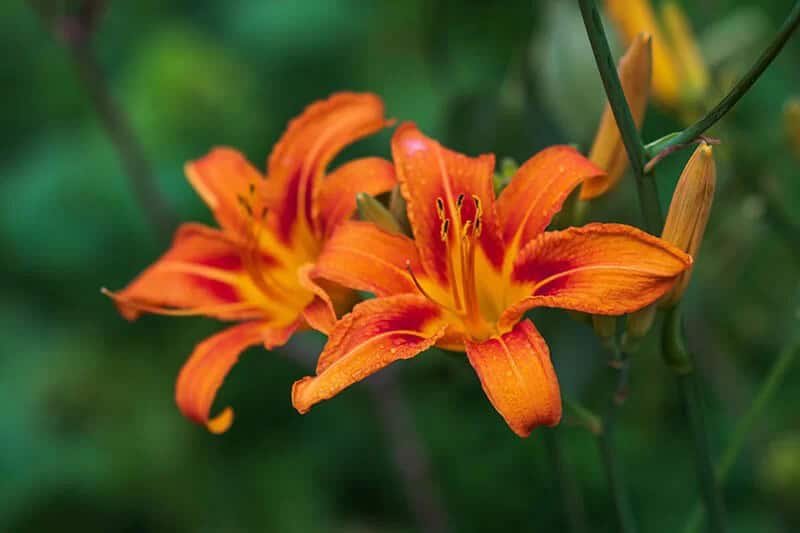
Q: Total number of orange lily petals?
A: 12